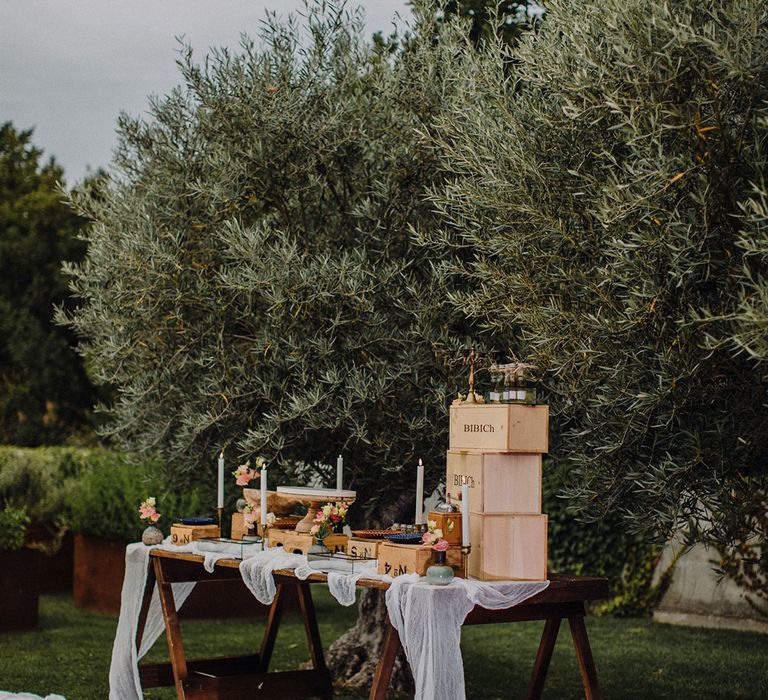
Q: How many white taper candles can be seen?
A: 5